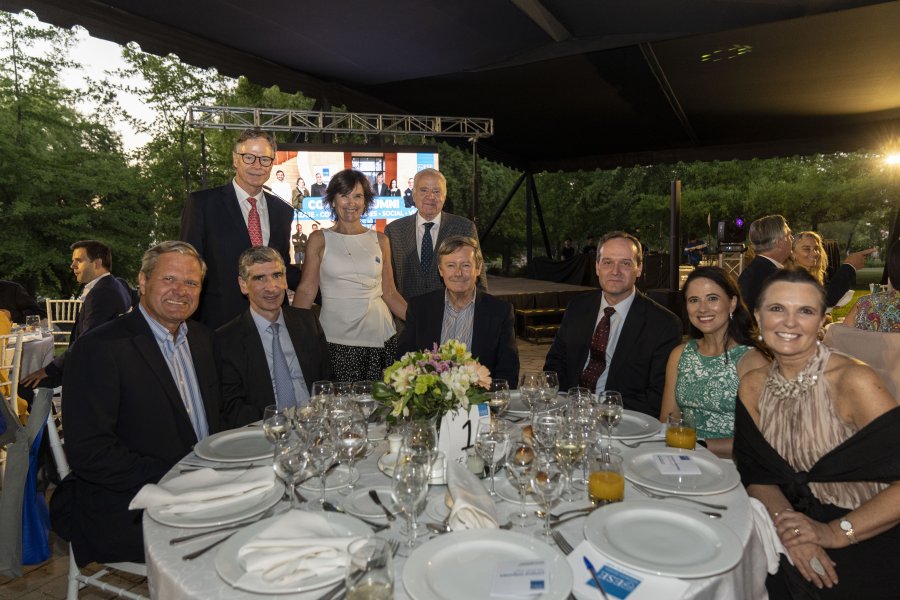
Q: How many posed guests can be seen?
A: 9